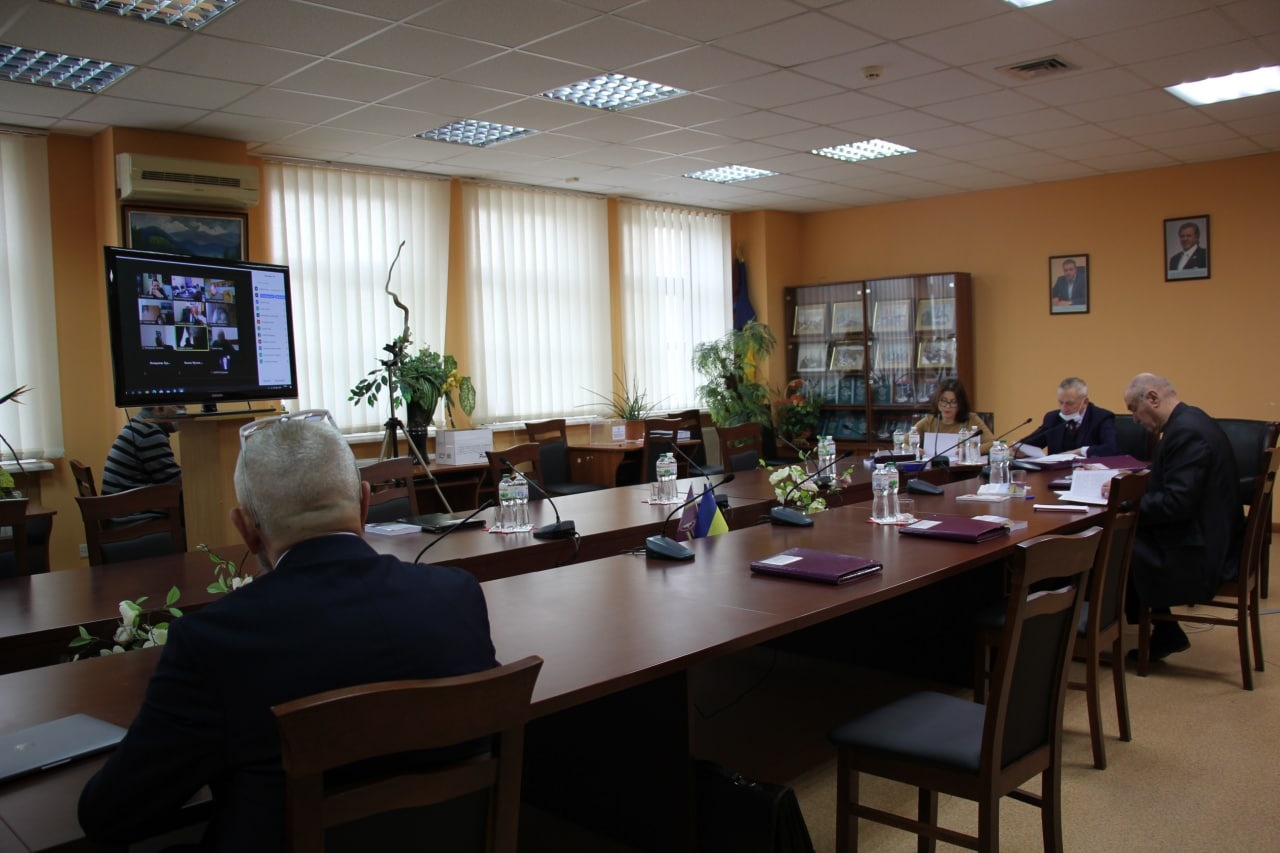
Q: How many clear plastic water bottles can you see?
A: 14